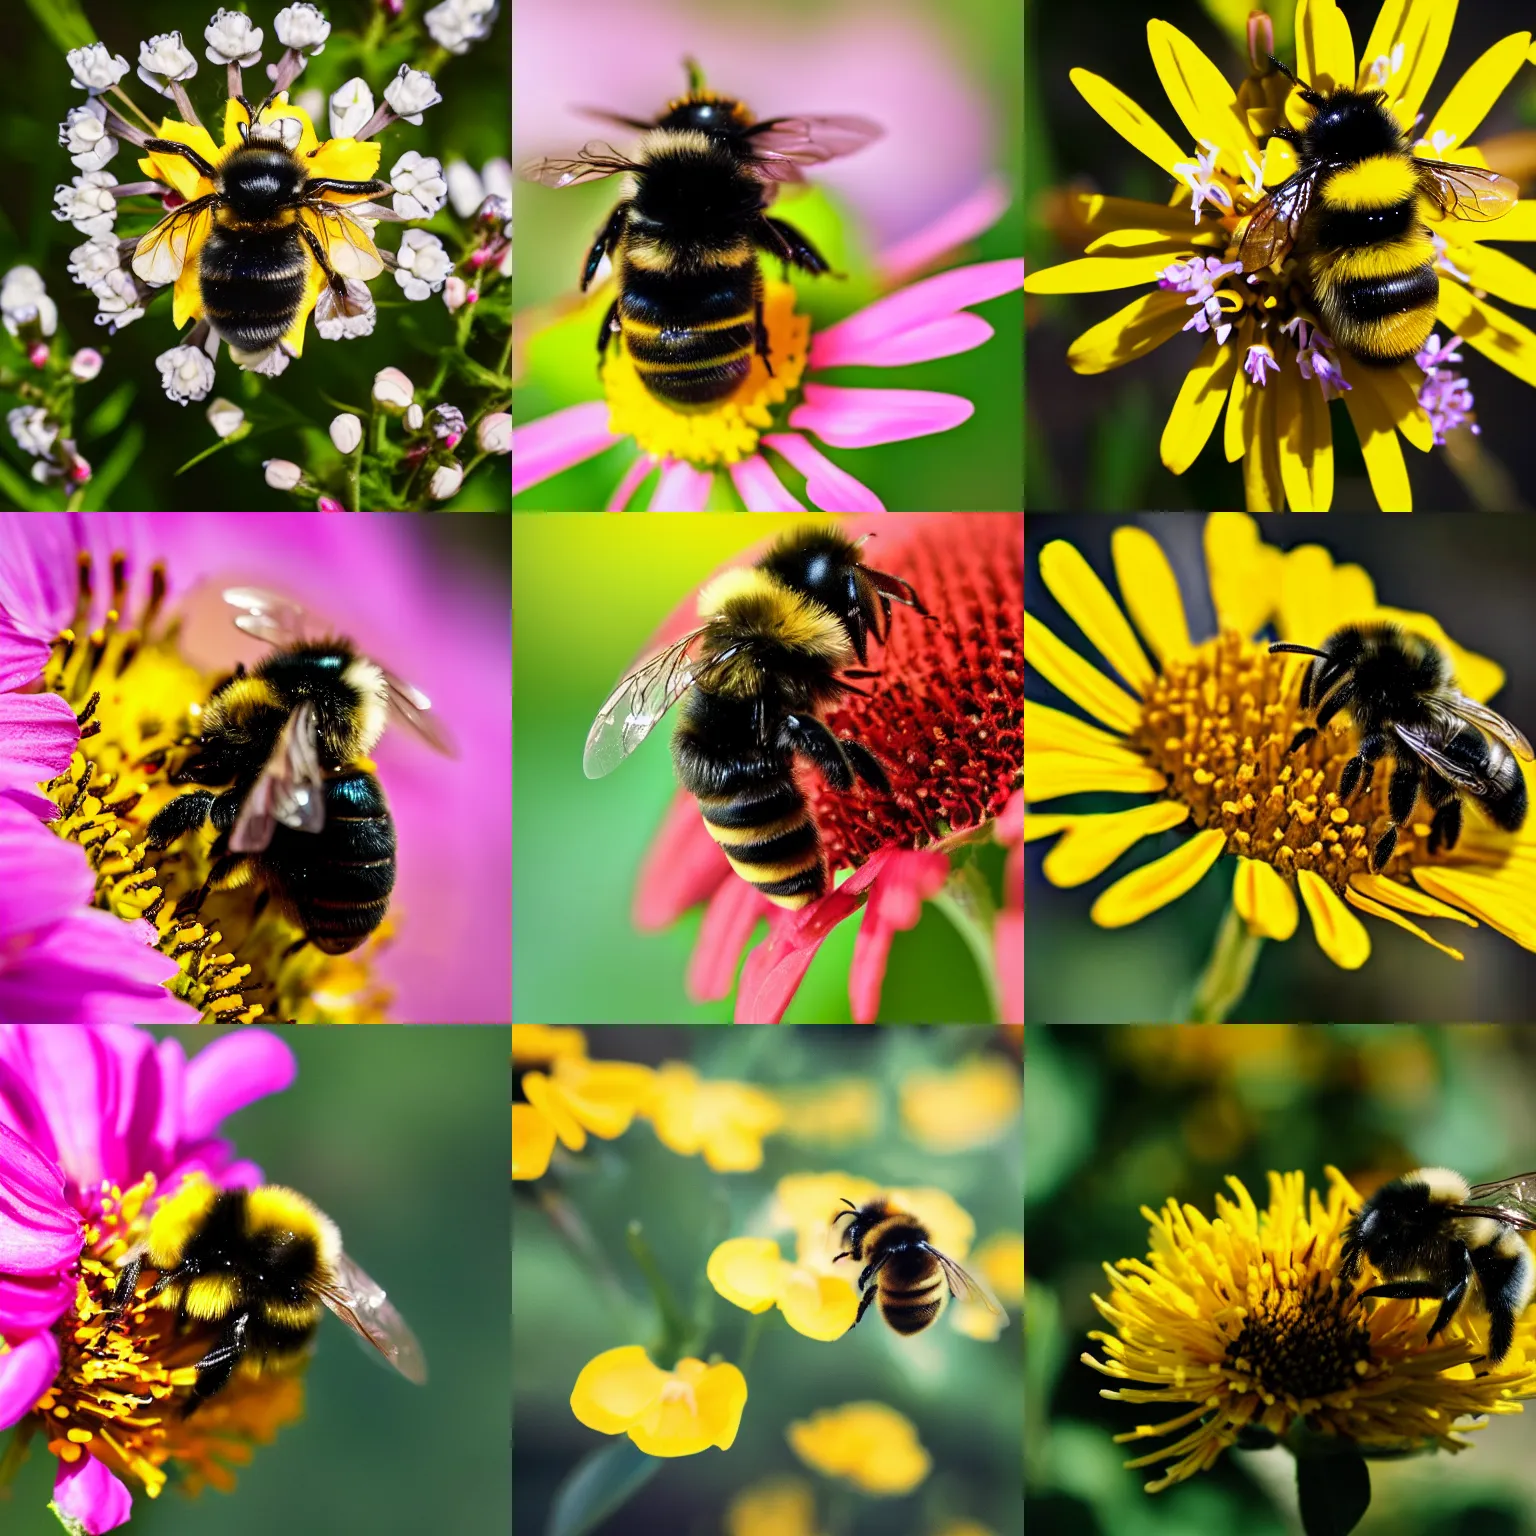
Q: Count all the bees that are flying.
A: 1